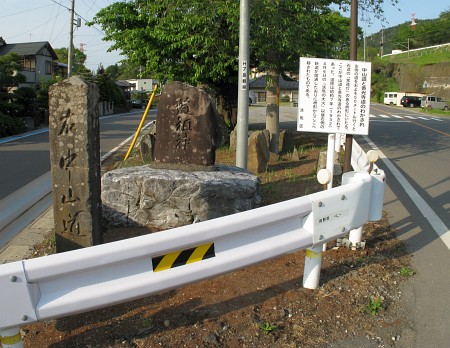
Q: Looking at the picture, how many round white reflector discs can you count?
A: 2